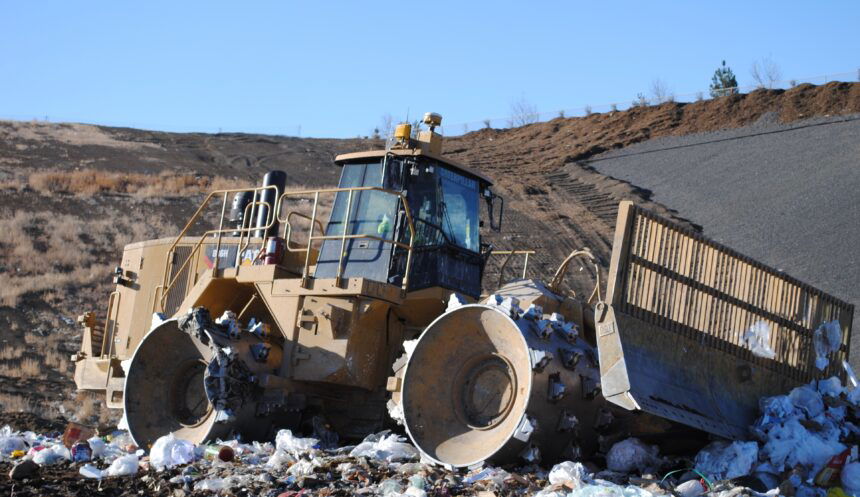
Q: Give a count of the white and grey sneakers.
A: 0